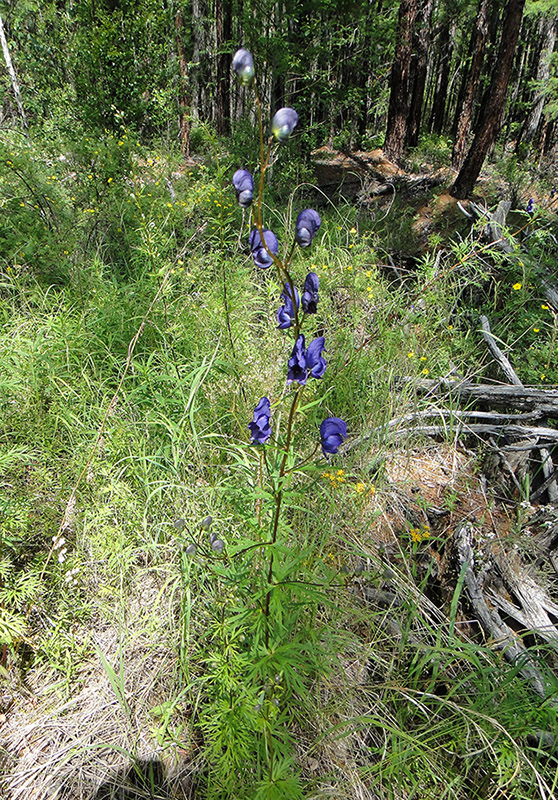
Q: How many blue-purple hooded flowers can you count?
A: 11